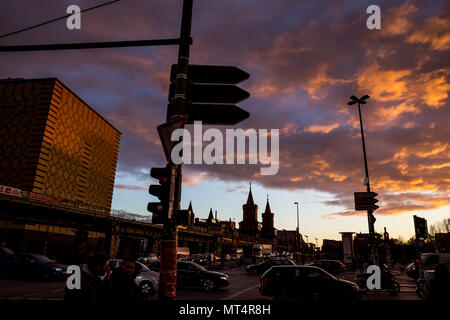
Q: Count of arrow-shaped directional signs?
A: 6